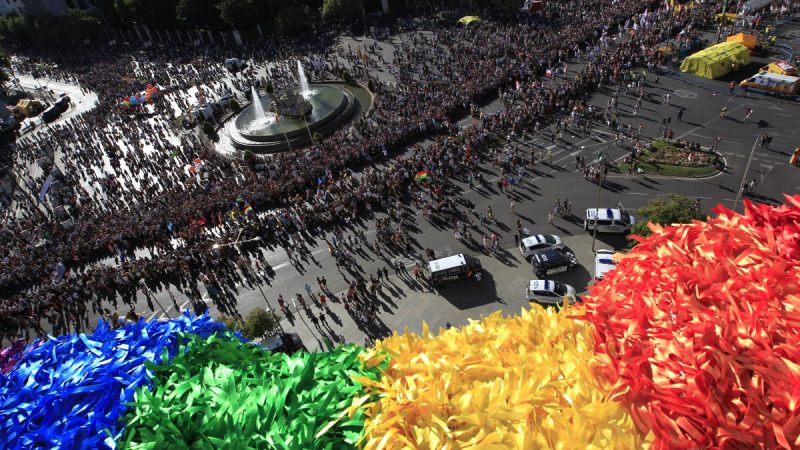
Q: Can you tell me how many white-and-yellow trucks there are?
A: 2